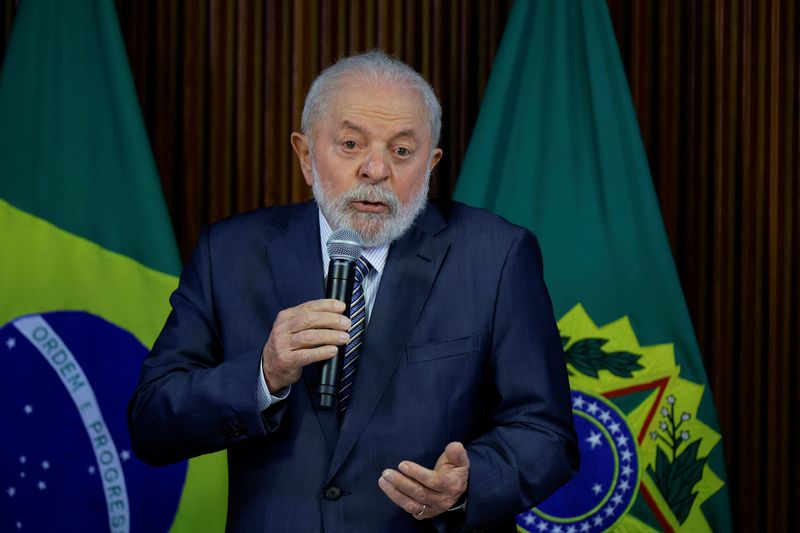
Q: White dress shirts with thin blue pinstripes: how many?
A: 1